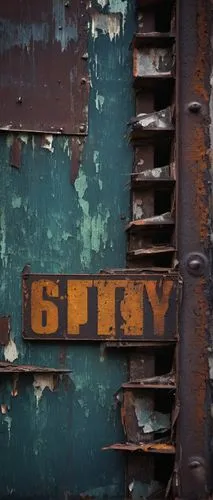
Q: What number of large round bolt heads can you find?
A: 3